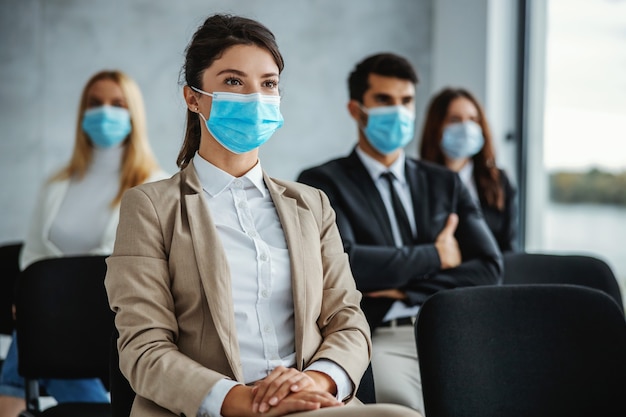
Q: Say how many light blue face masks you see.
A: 4